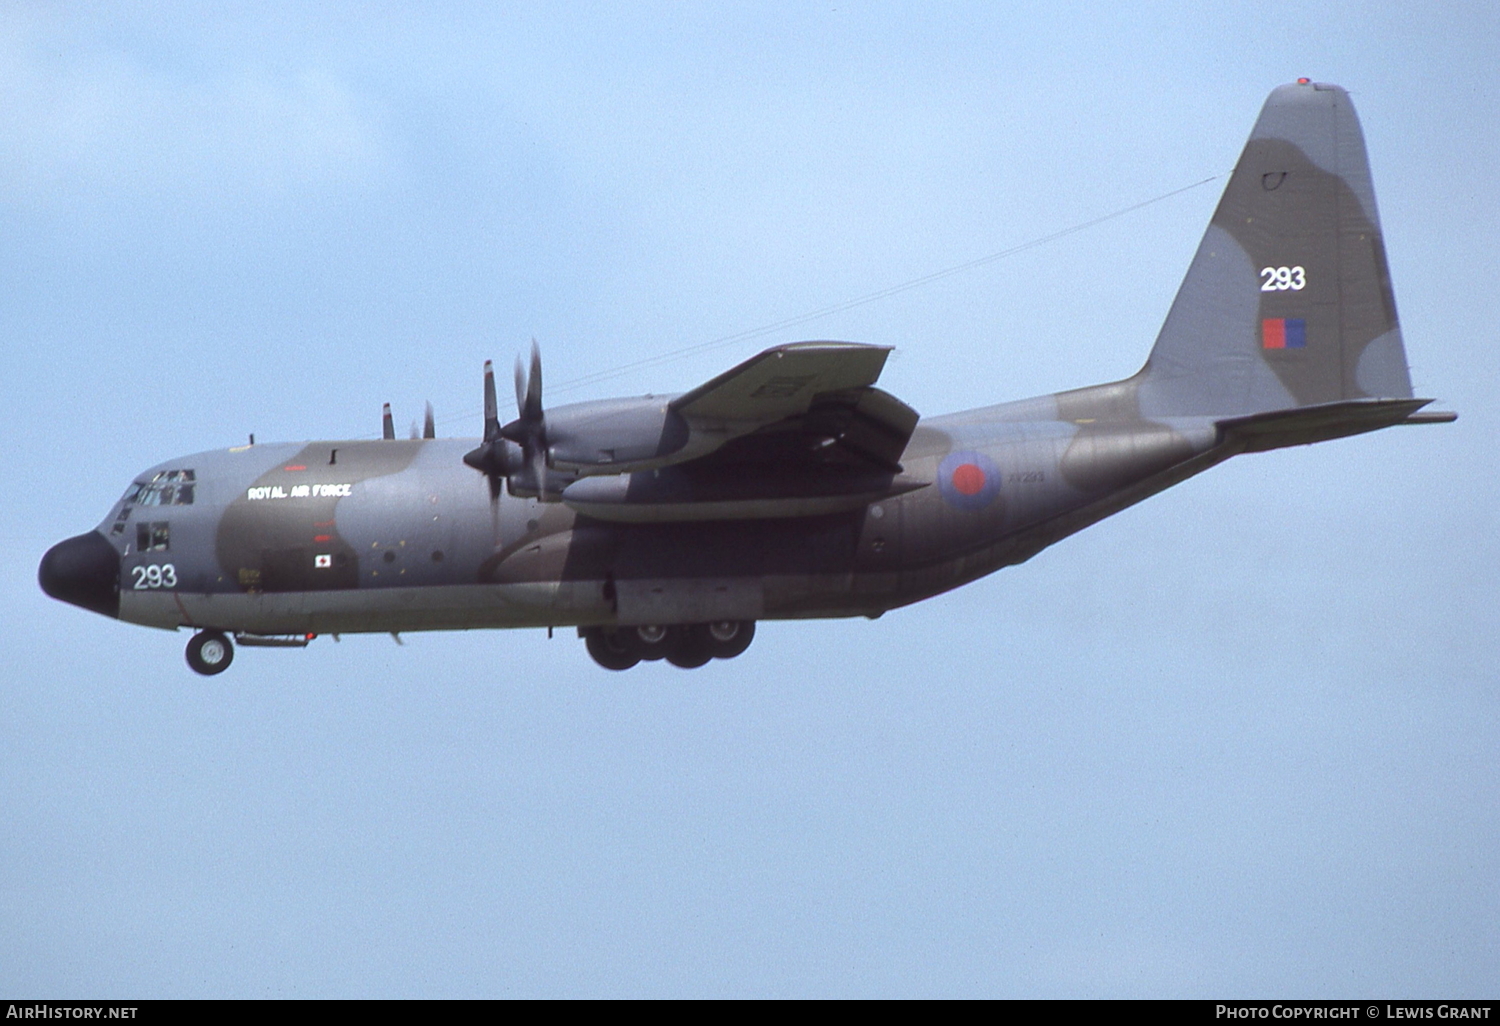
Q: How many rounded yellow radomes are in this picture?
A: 0